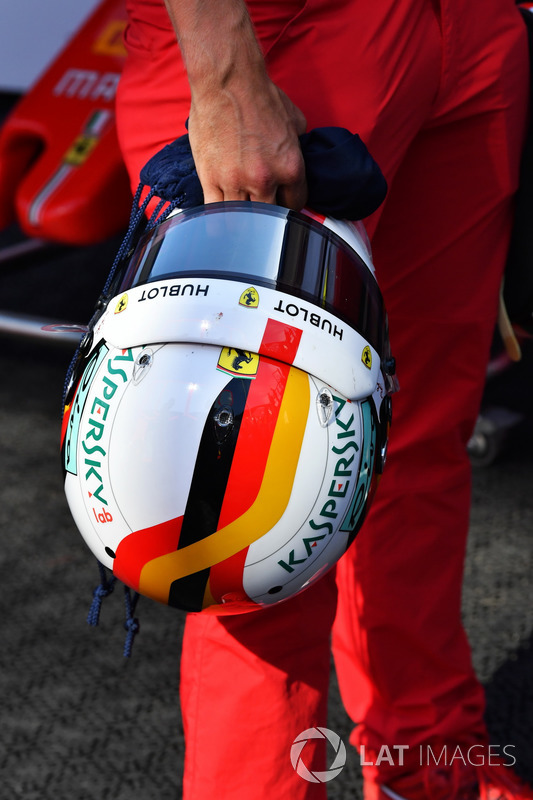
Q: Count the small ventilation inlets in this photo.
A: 3